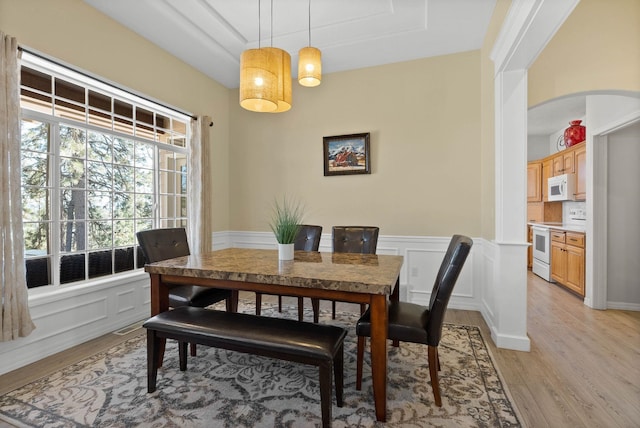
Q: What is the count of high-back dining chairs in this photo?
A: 4